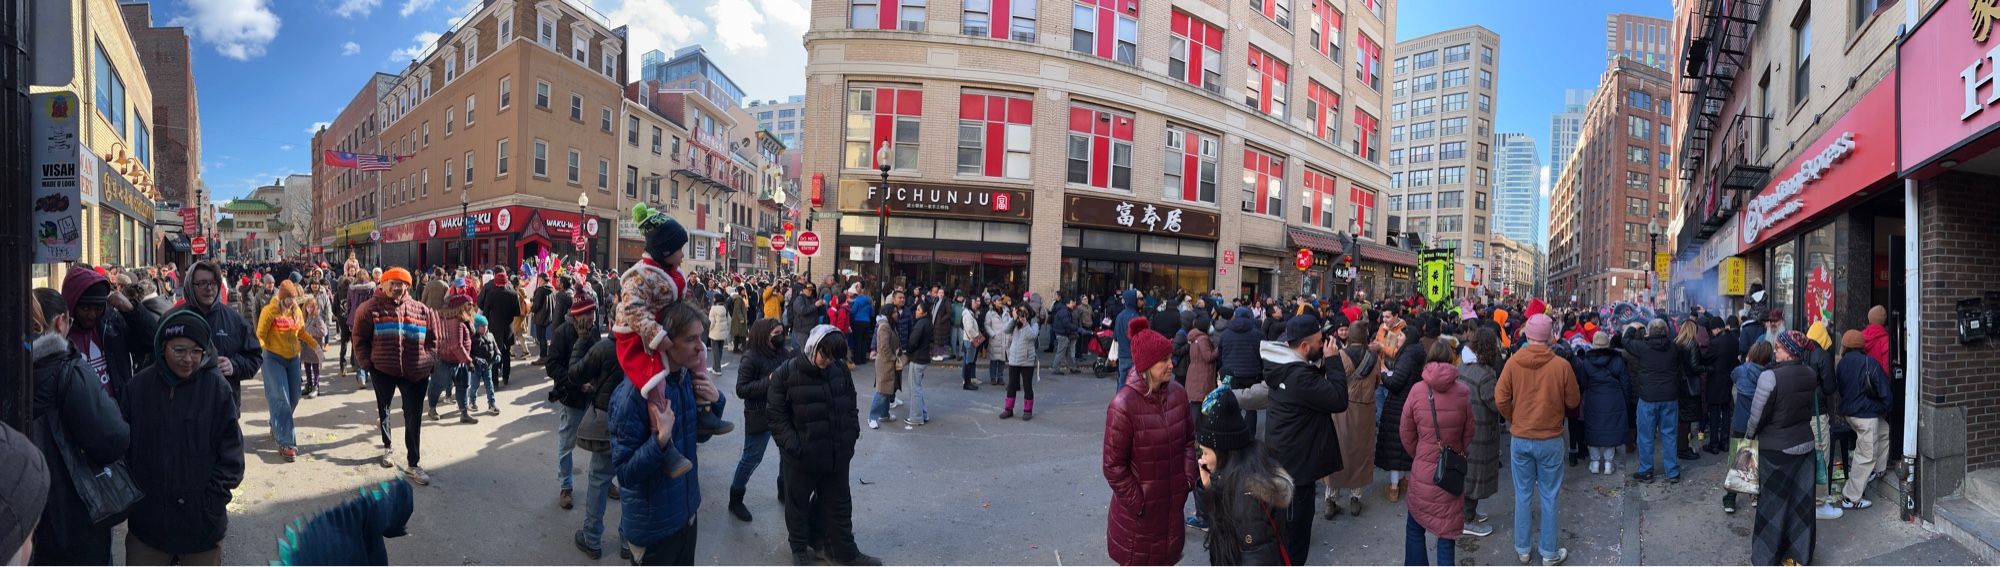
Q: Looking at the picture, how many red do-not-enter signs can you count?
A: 4